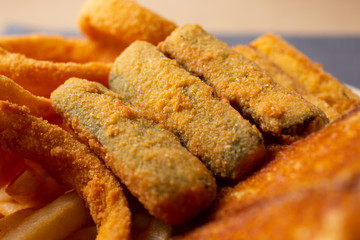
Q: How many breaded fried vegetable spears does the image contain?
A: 3